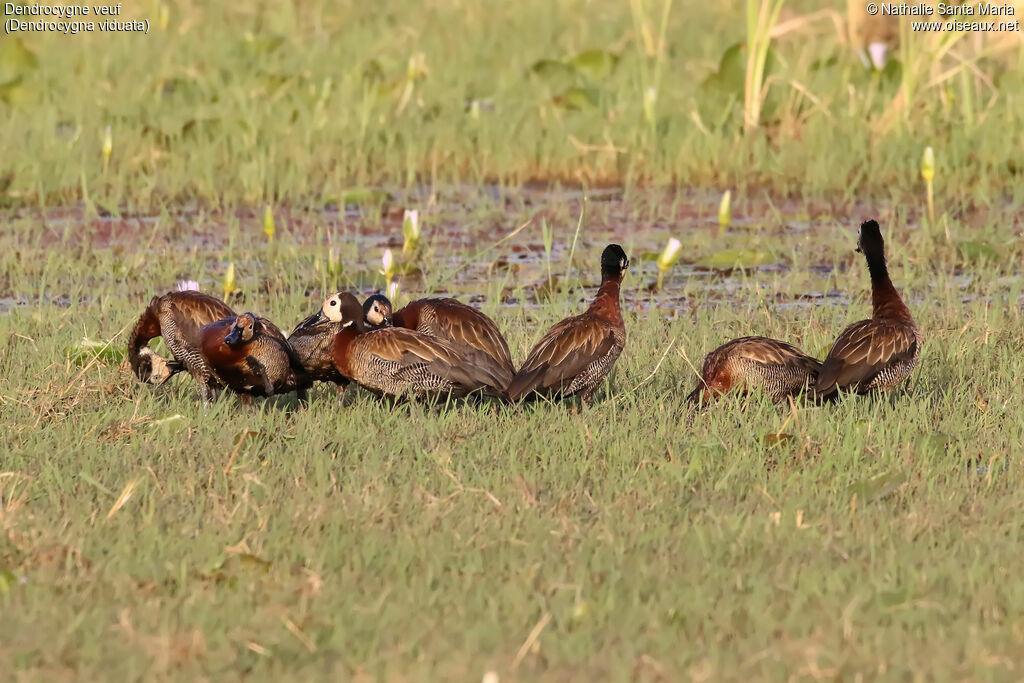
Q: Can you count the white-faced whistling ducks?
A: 8